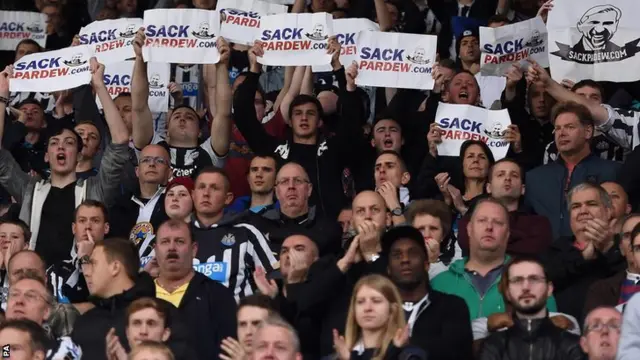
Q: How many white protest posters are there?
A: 12